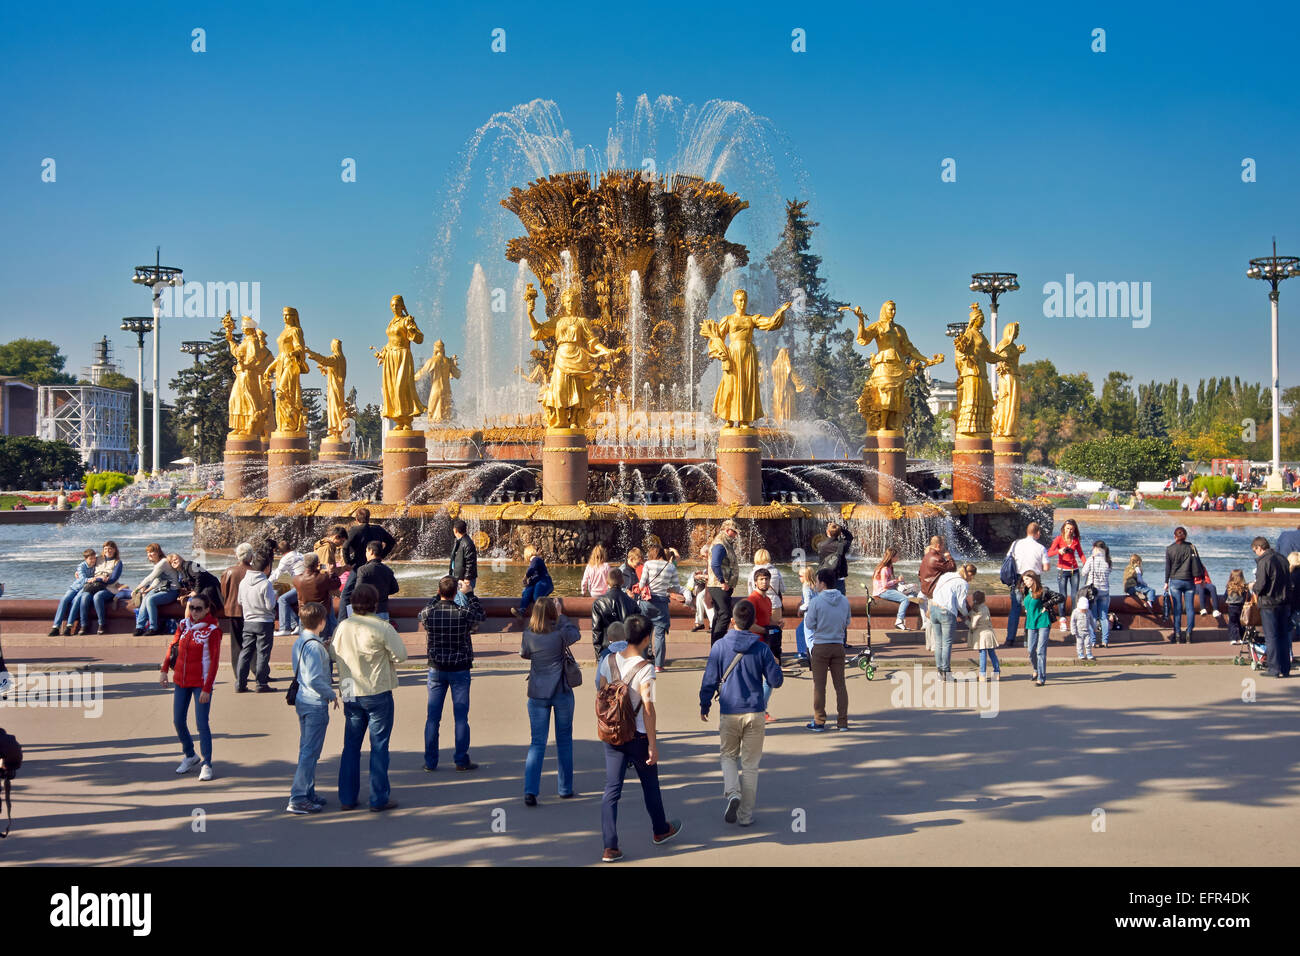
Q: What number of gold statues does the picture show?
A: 12